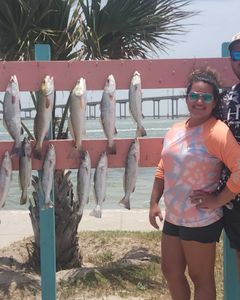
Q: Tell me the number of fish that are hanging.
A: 11